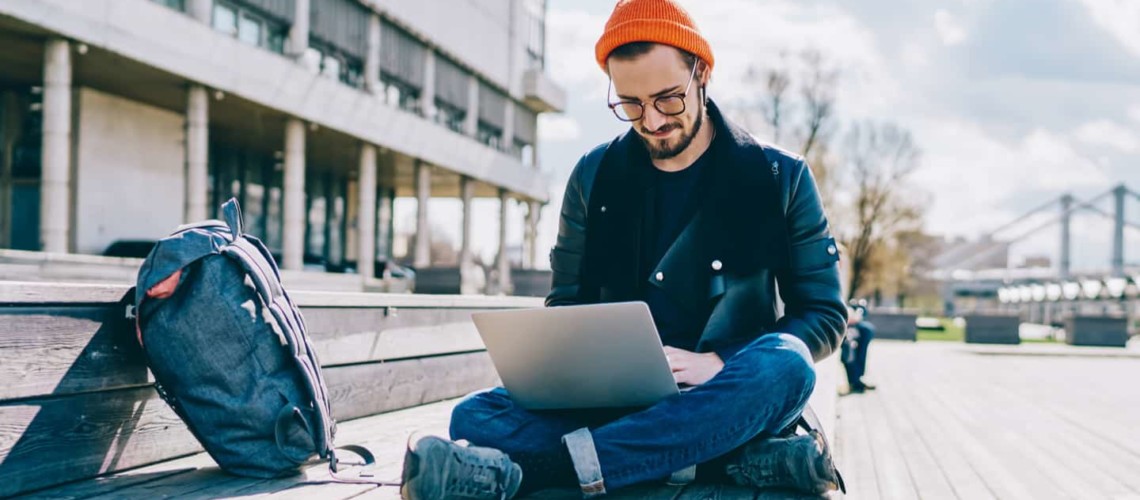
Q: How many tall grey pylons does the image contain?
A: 2